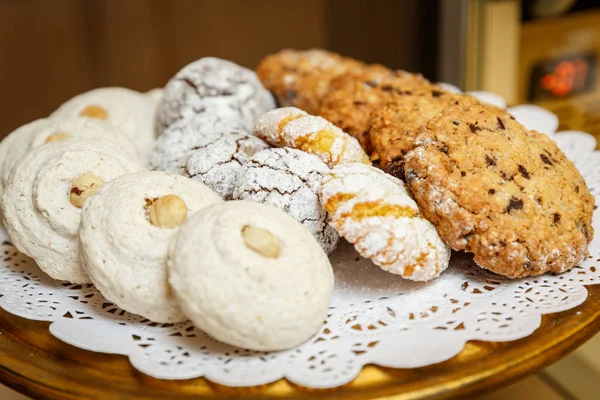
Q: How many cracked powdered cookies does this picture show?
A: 6